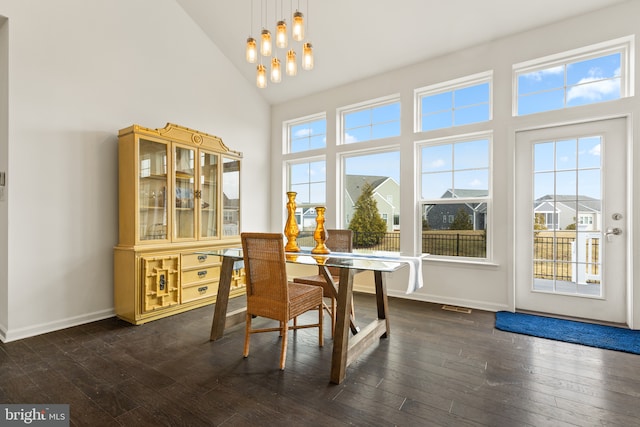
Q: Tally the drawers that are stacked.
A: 3